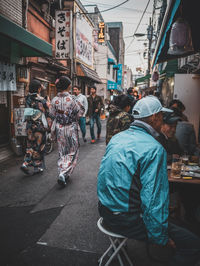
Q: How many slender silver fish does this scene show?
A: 0